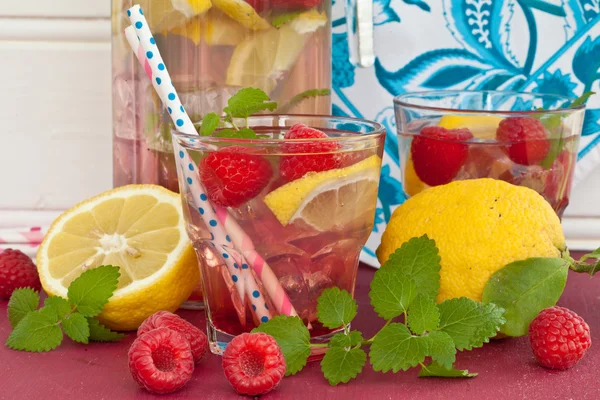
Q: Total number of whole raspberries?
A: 9